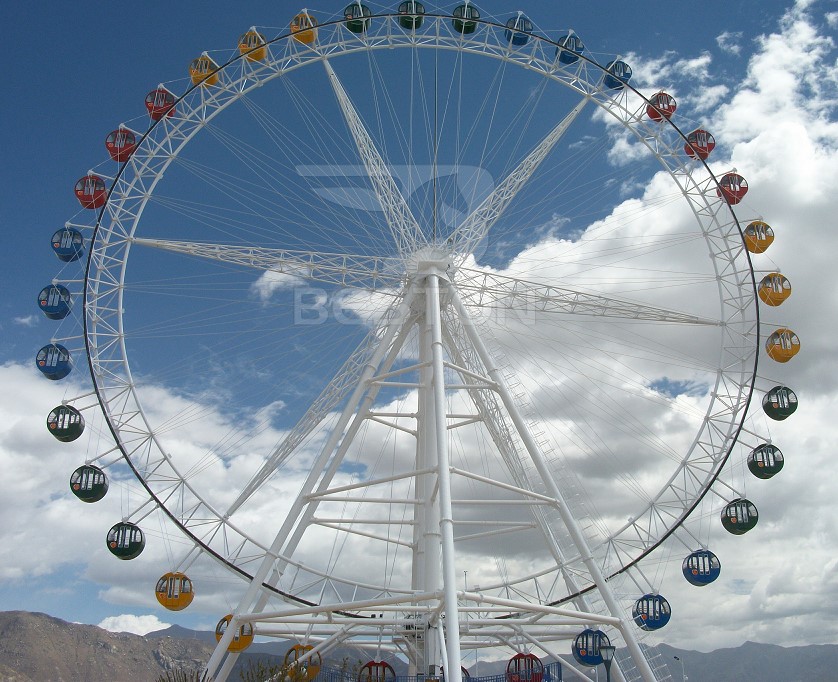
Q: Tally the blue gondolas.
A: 9